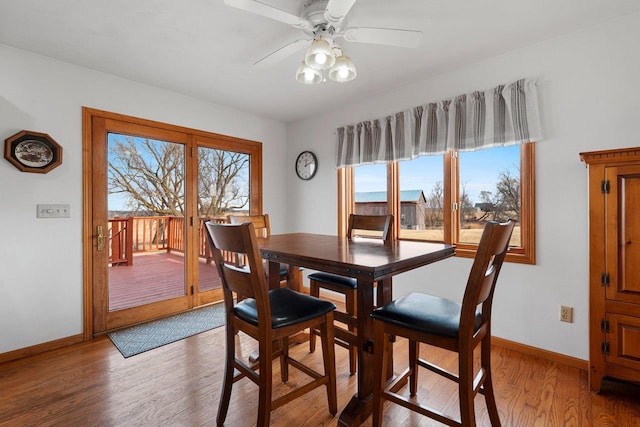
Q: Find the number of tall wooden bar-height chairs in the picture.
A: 4